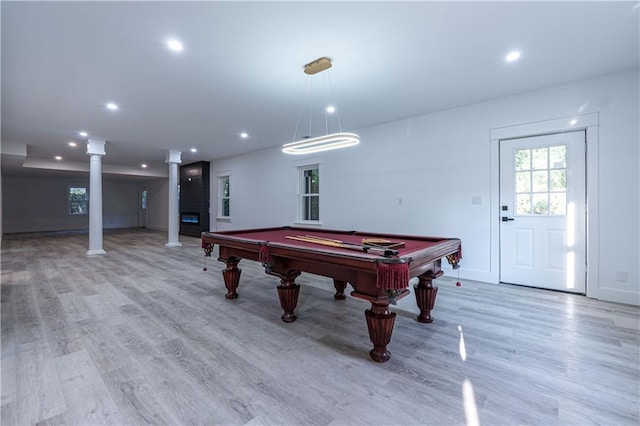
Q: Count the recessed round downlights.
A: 10